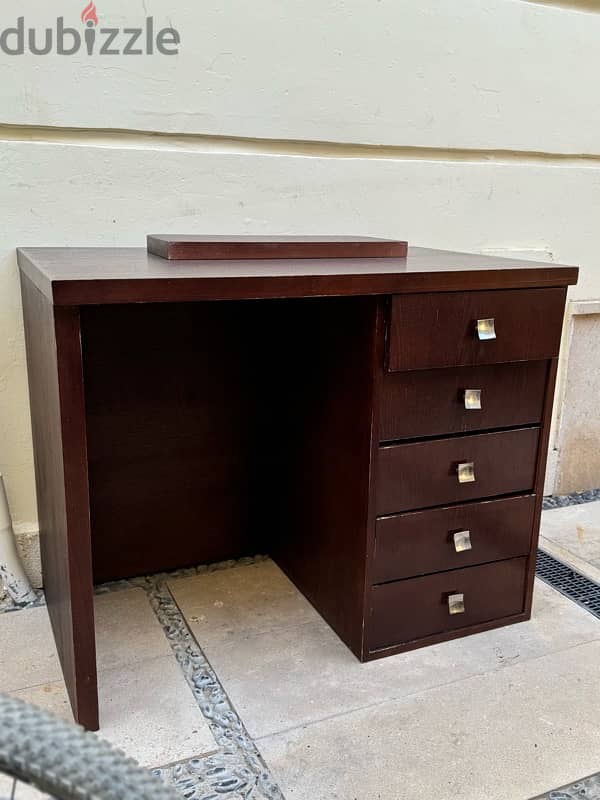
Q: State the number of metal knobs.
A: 5